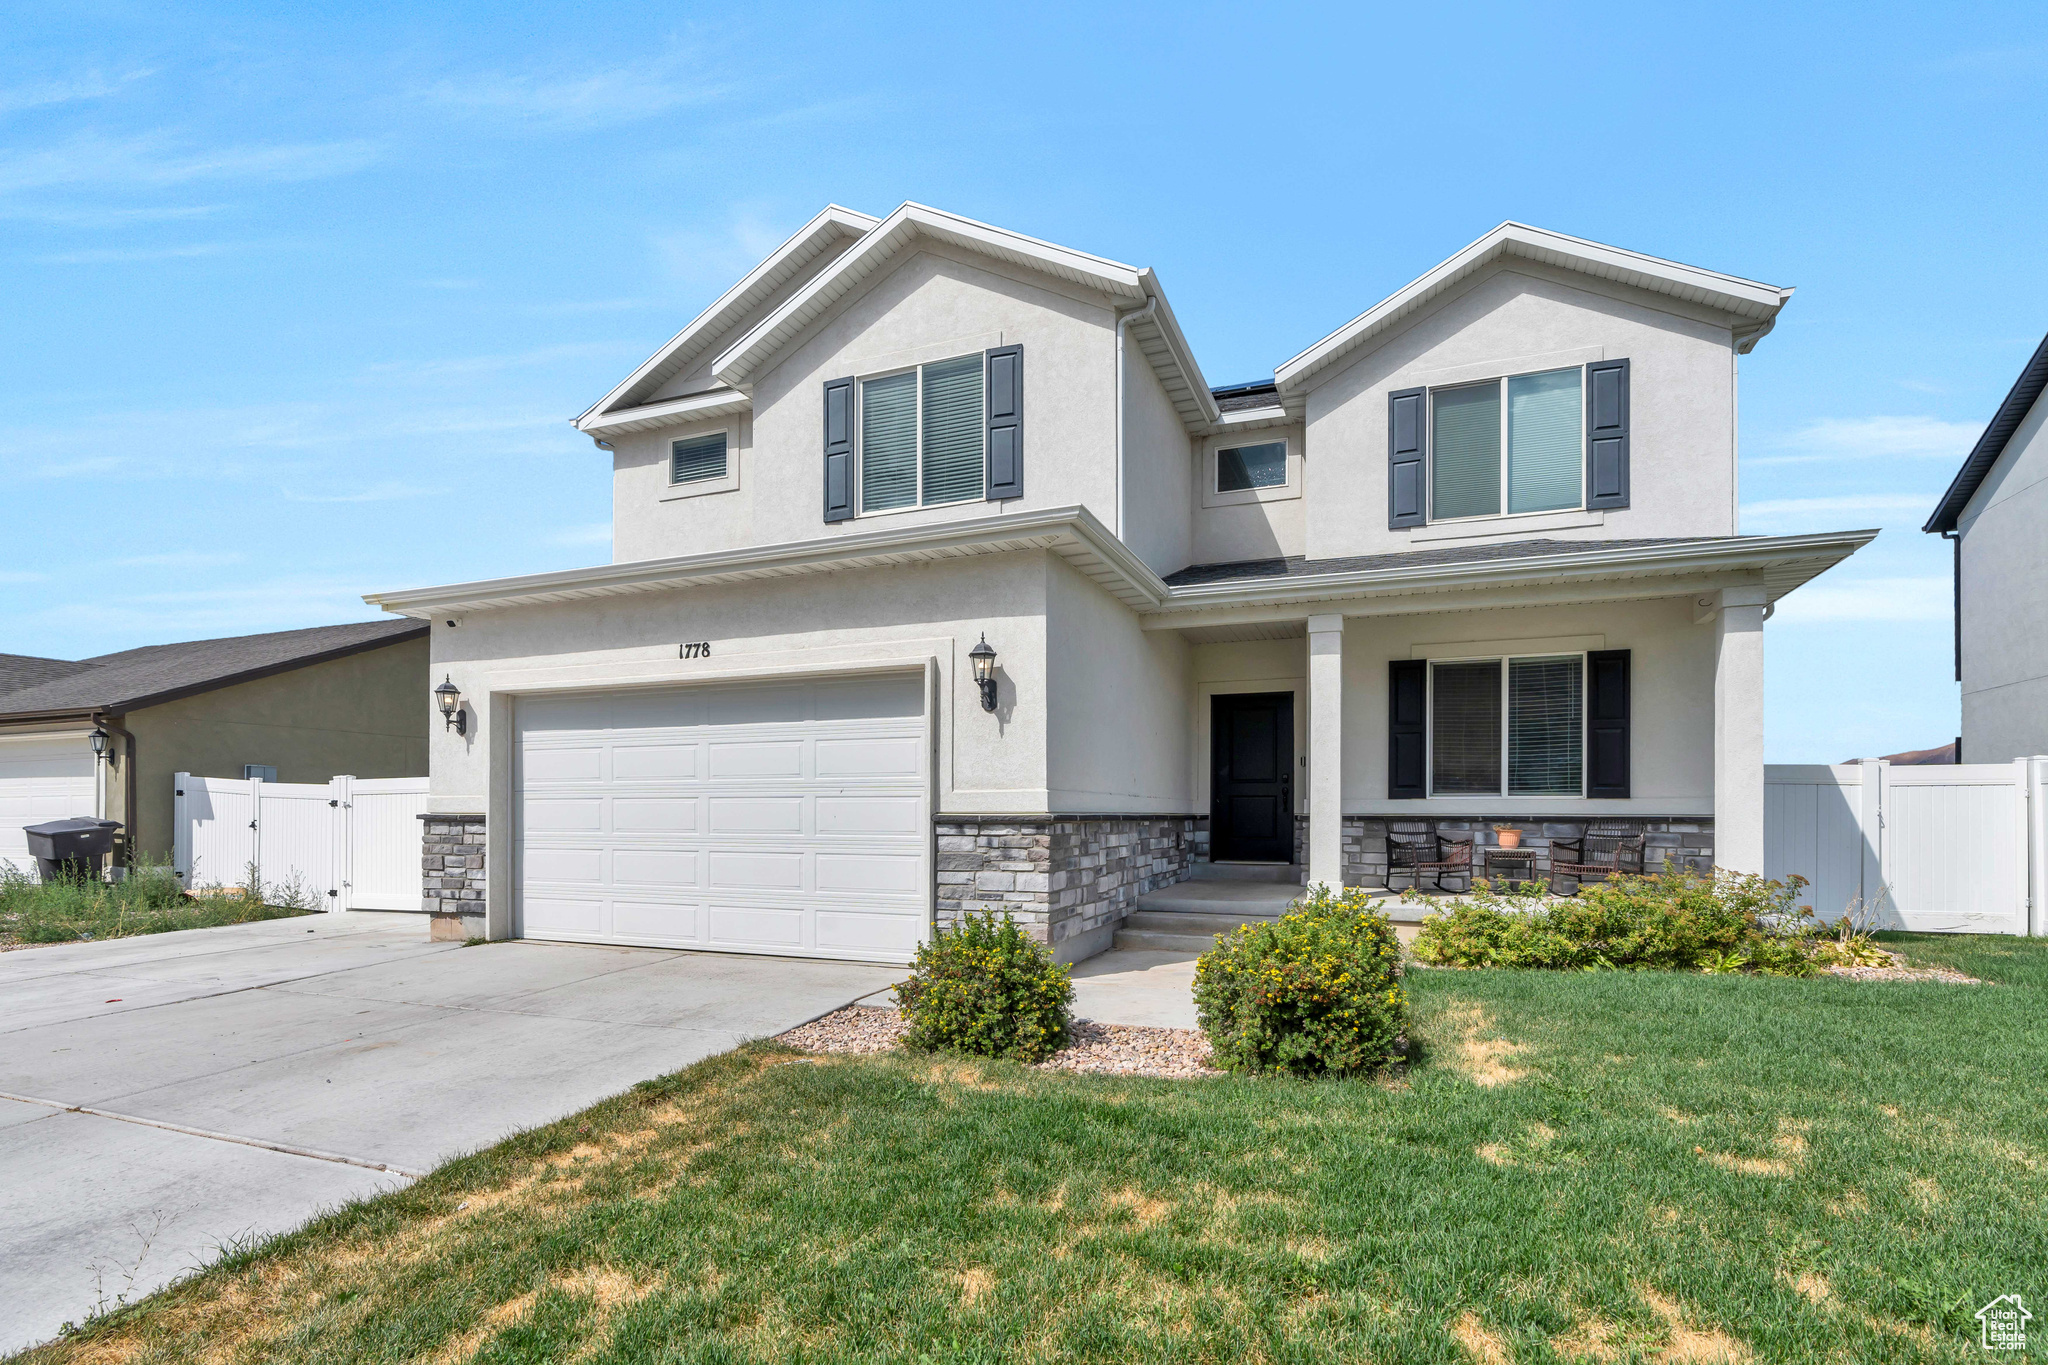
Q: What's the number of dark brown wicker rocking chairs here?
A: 2